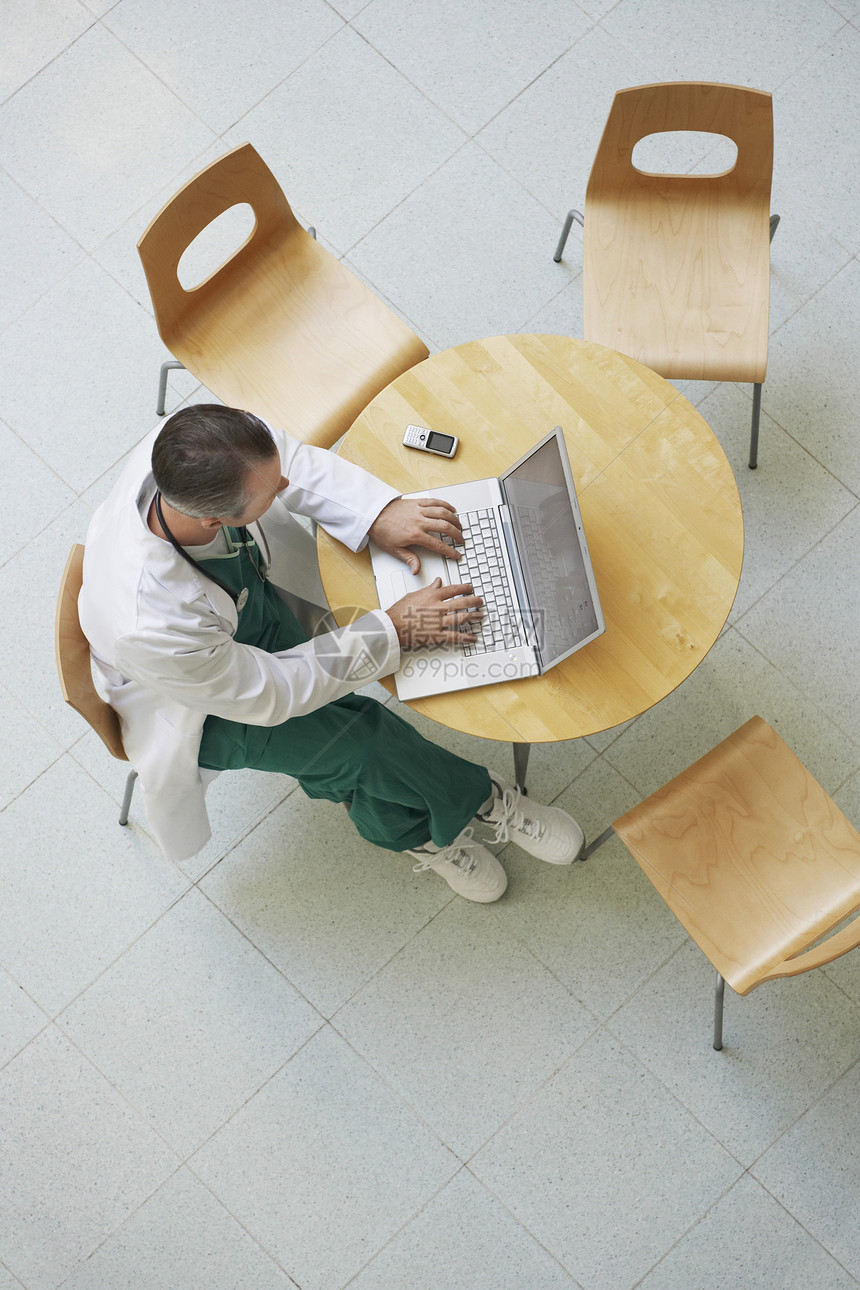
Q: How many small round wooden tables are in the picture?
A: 1